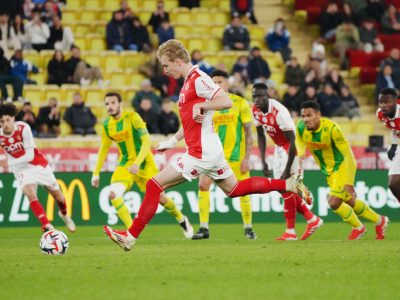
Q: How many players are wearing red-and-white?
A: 4